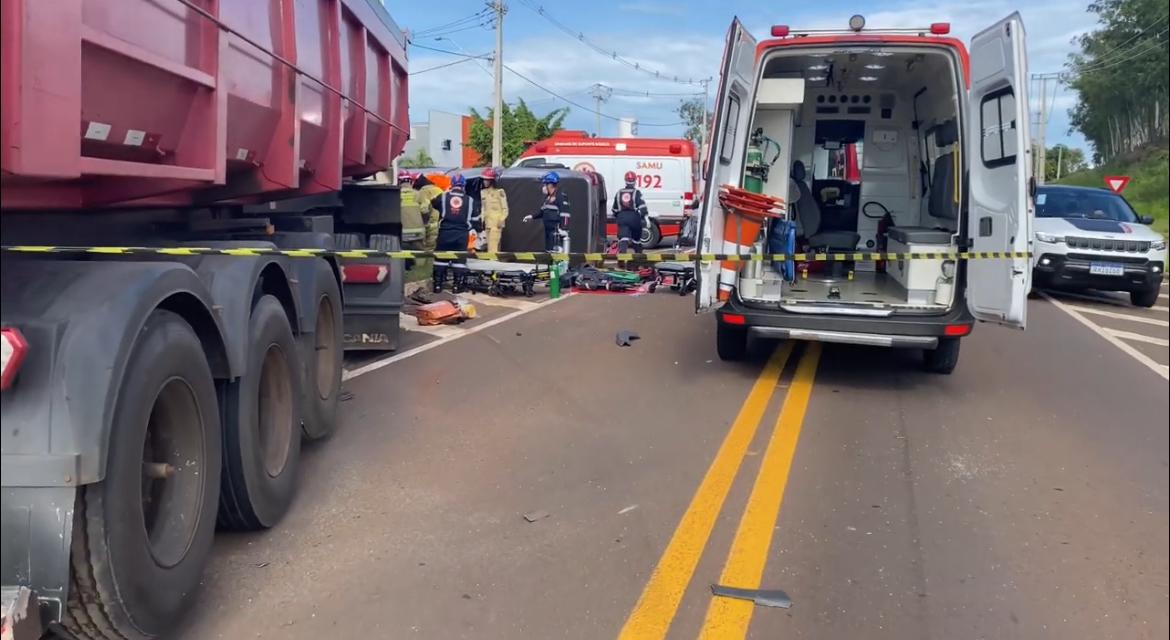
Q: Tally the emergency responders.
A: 6